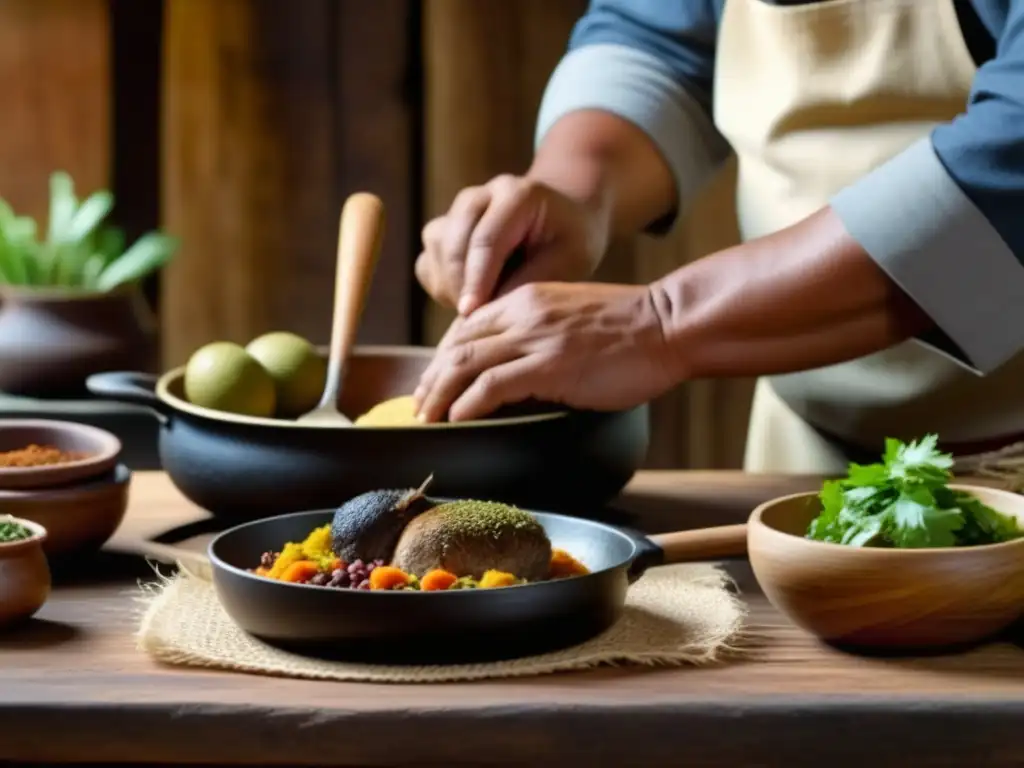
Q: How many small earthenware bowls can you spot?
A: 3